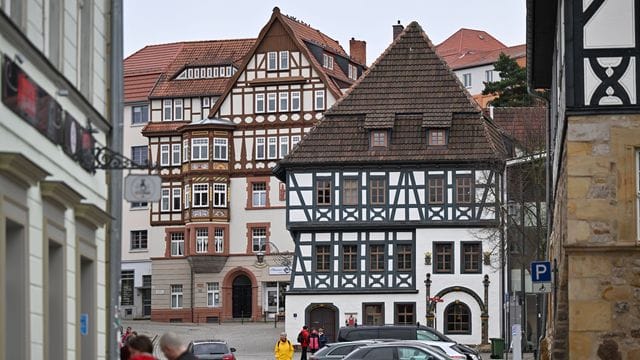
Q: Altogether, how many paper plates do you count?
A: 0